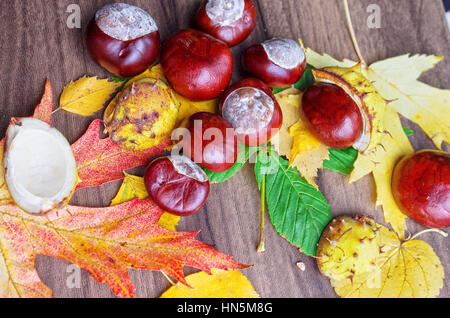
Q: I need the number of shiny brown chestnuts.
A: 9